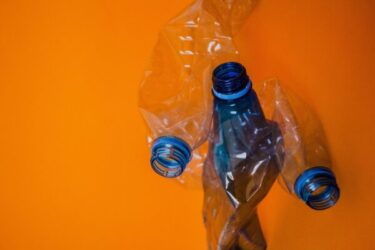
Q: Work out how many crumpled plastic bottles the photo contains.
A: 3